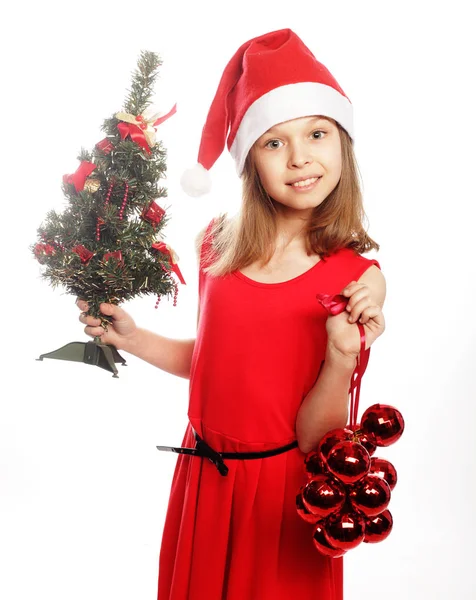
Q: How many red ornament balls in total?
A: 12